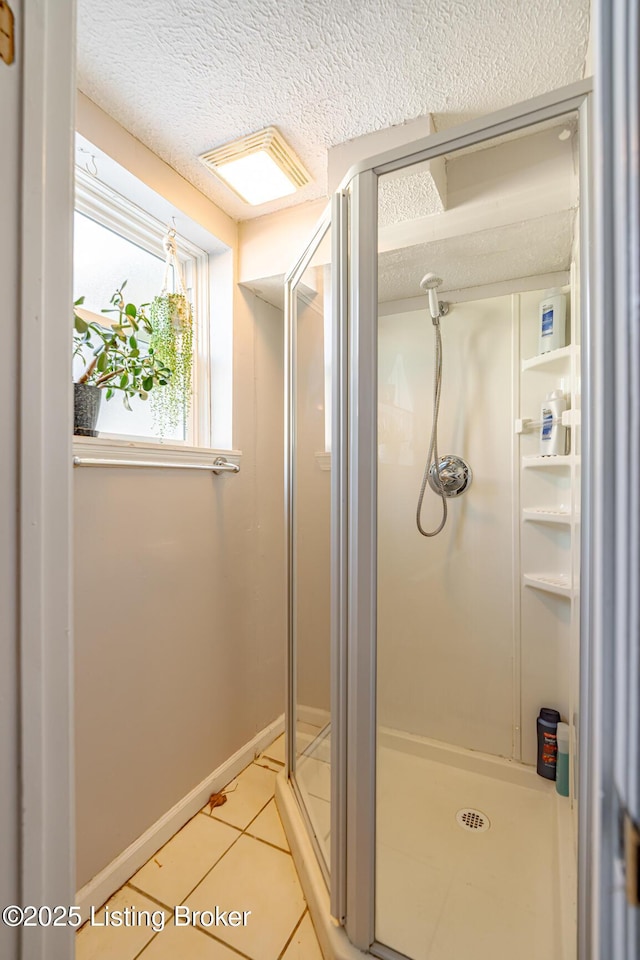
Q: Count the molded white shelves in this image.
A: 4